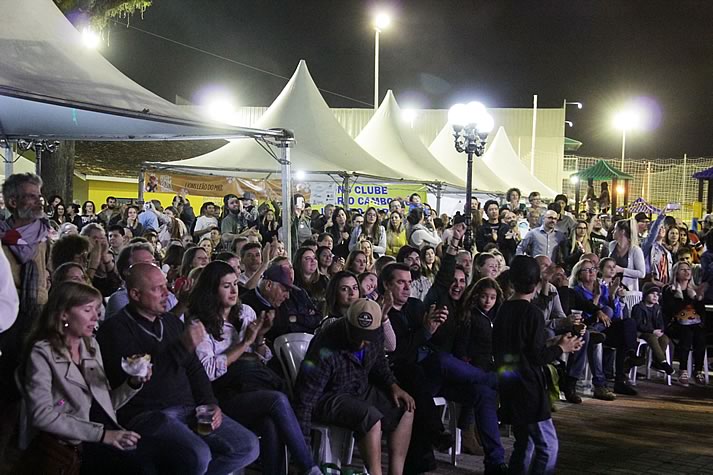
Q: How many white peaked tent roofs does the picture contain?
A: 5